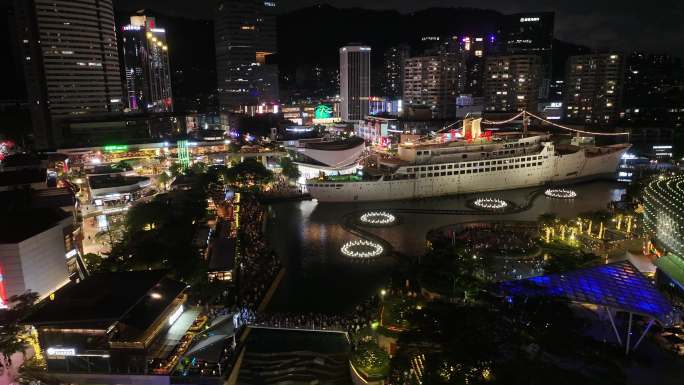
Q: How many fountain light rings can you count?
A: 4